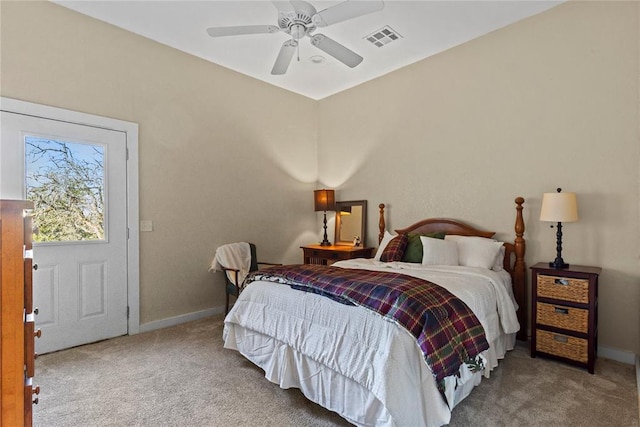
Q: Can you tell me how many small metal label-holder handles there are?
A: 3